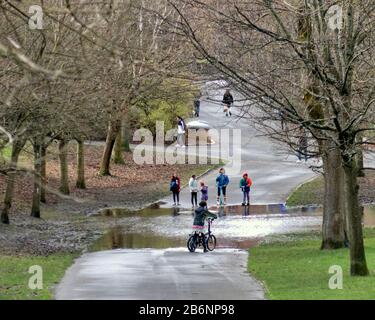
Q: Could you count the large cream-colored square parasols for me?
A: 0